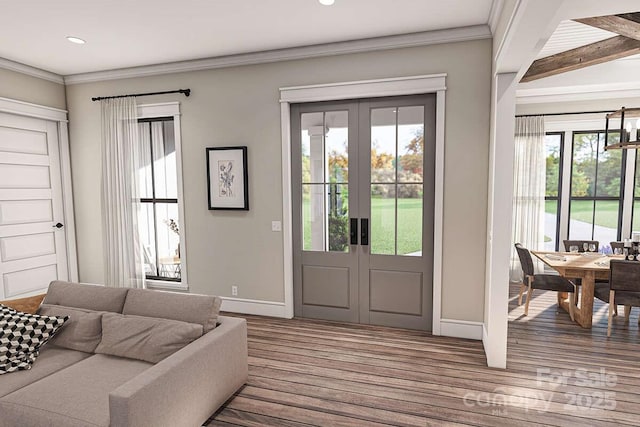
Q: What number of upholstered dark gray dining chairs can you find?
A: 4